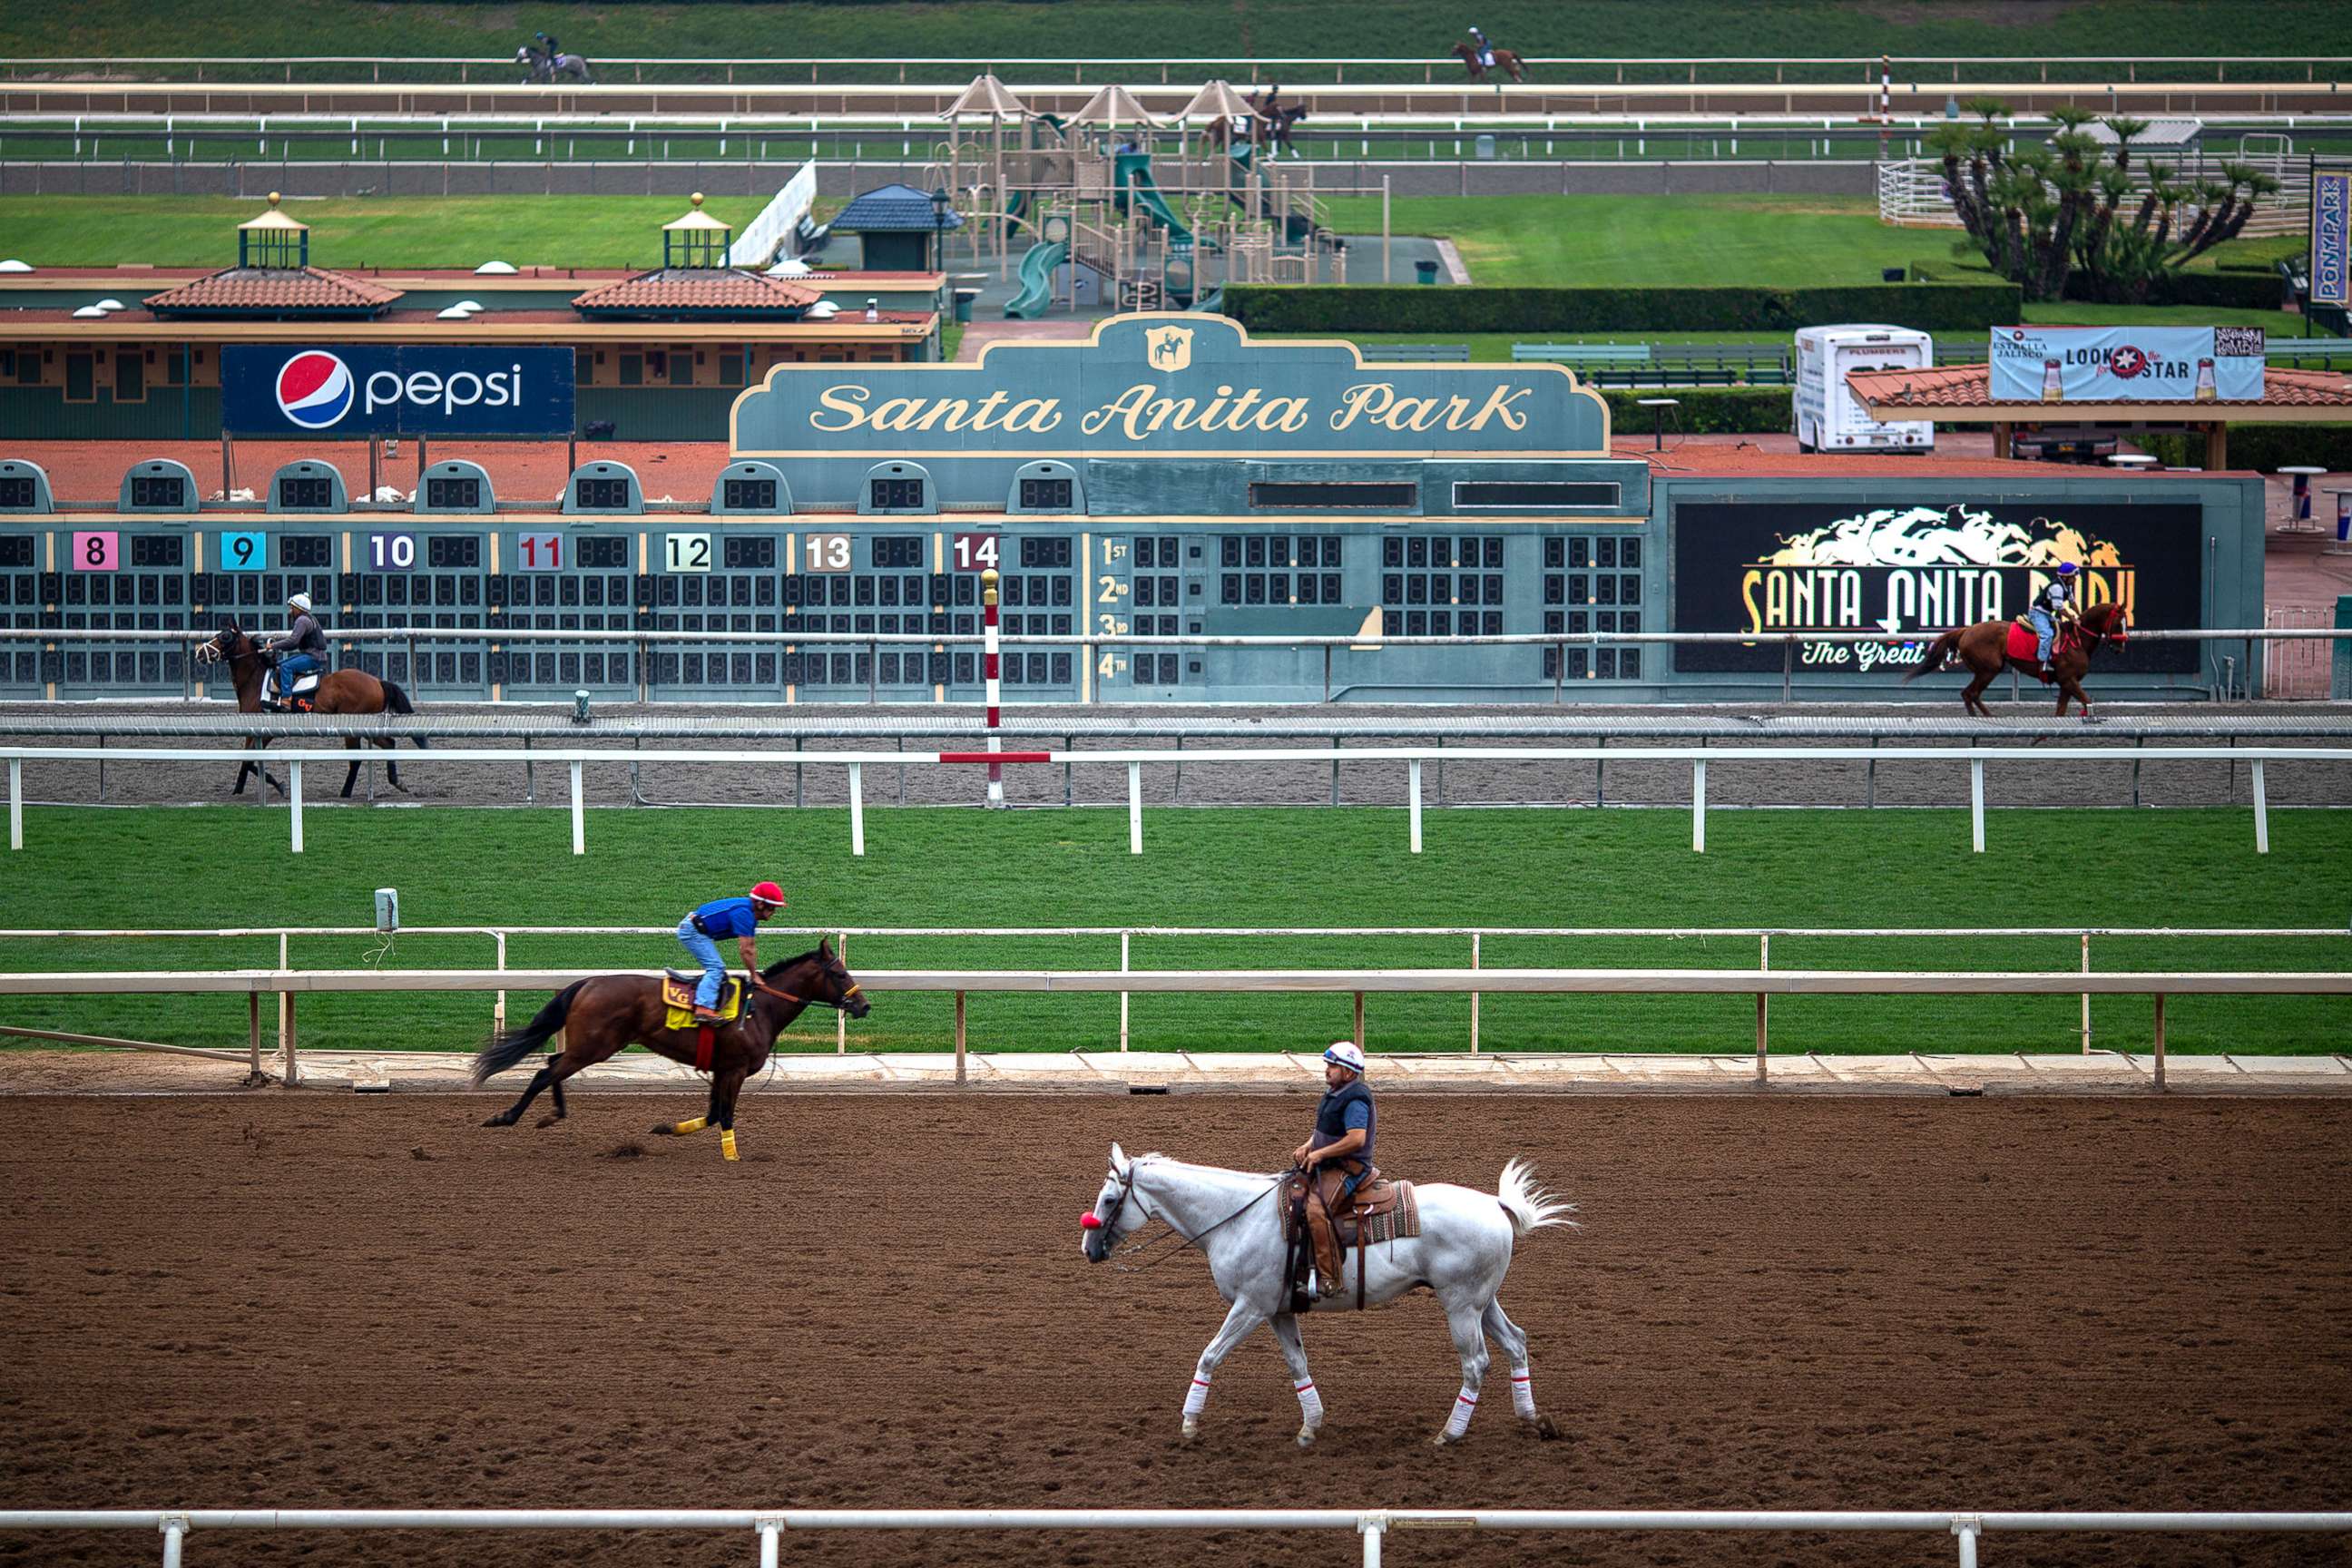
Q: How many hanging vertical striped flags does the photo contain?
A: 0